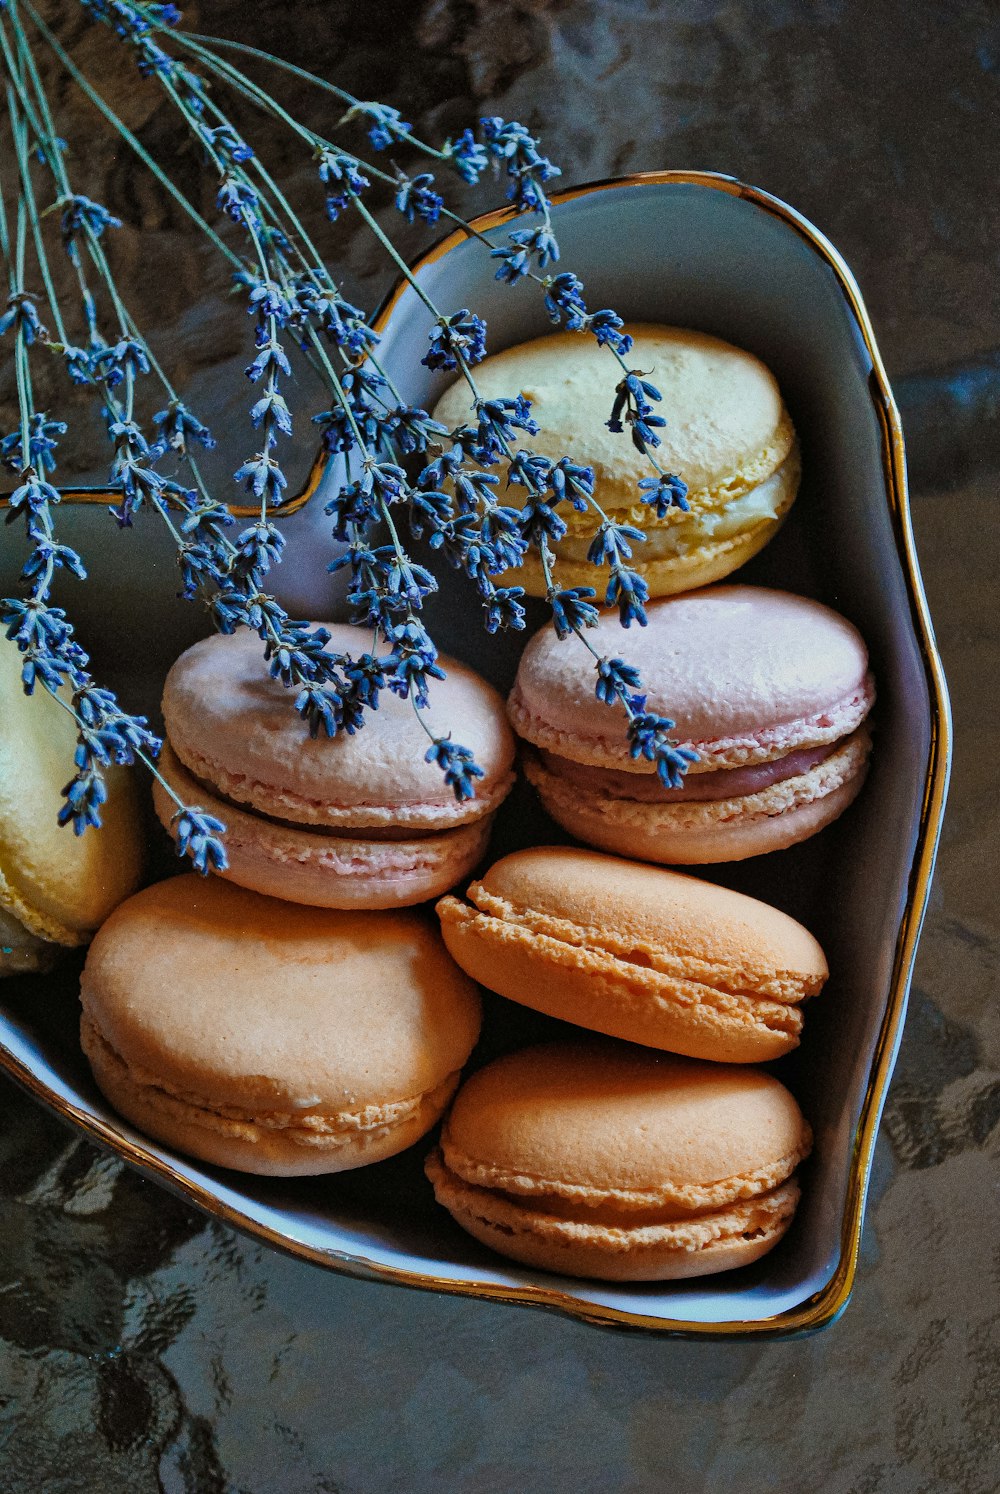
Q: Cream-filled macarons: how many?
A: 7